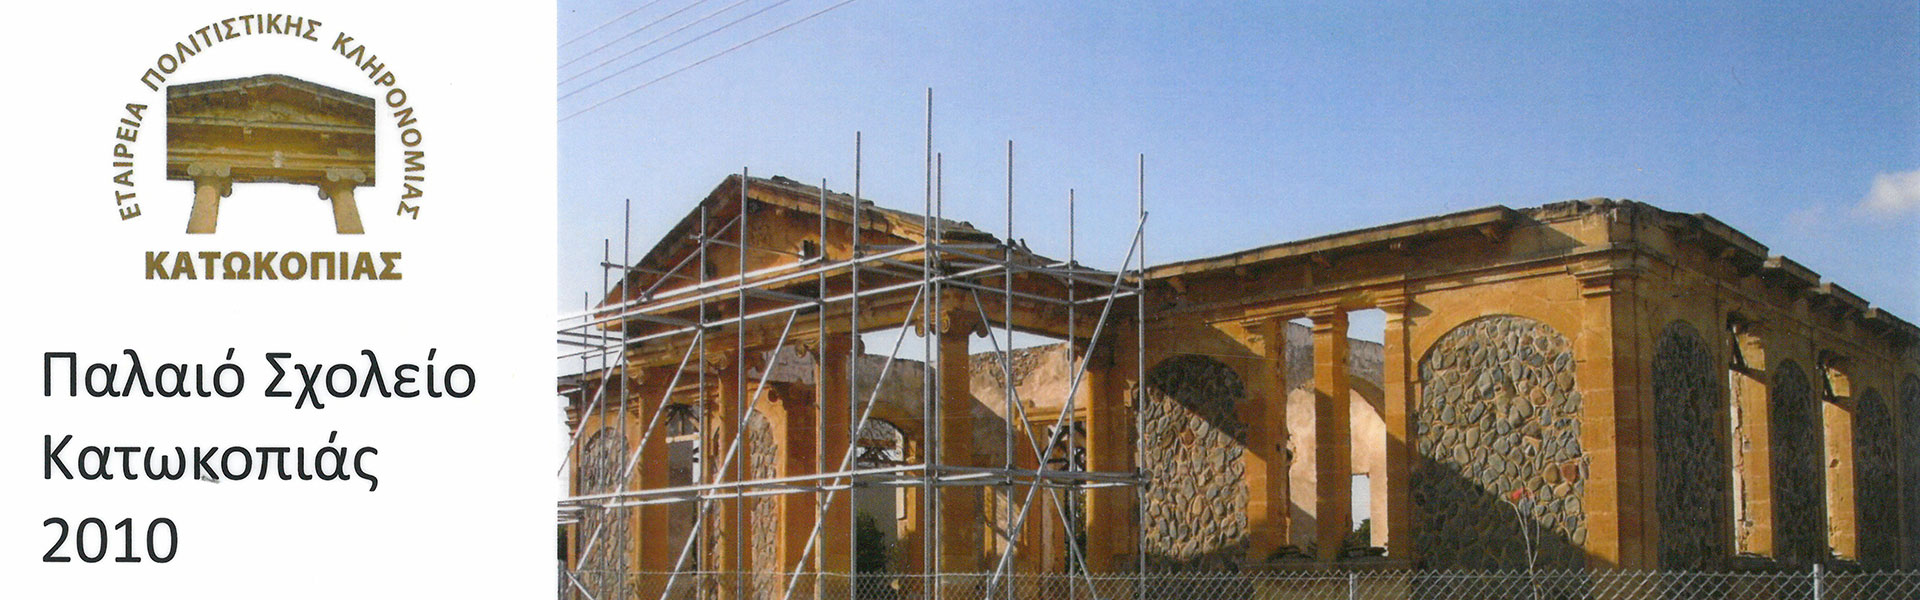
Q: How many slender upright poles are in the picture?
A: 12